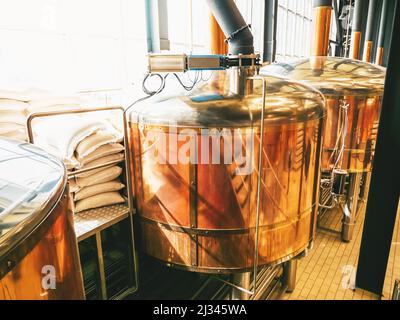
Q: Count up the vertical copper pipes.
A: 5